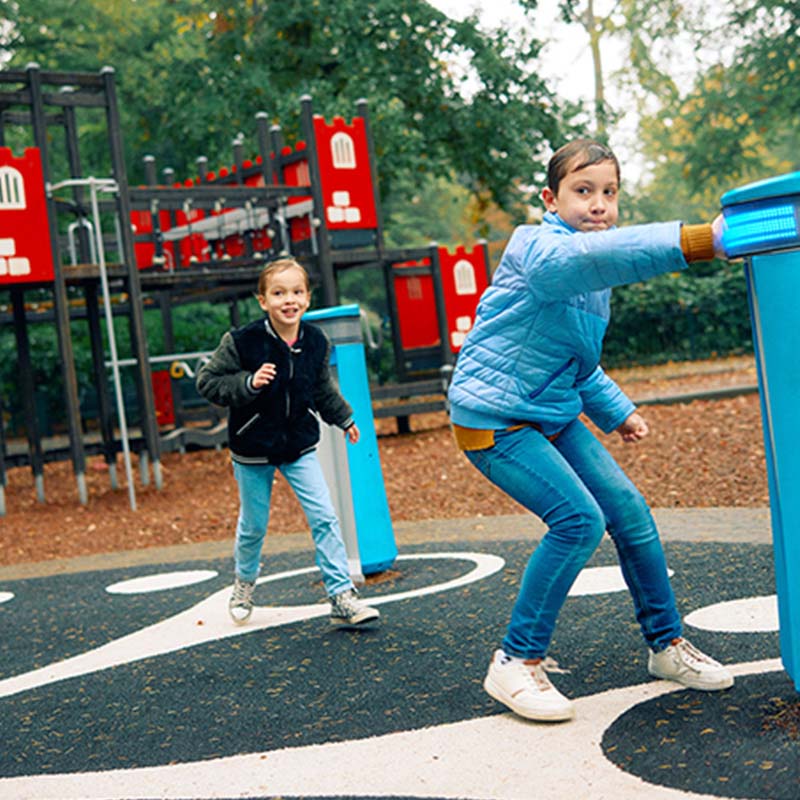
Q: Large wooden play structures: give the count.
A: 1